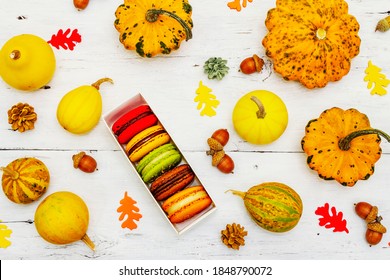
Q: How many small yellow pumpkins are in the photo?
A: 4